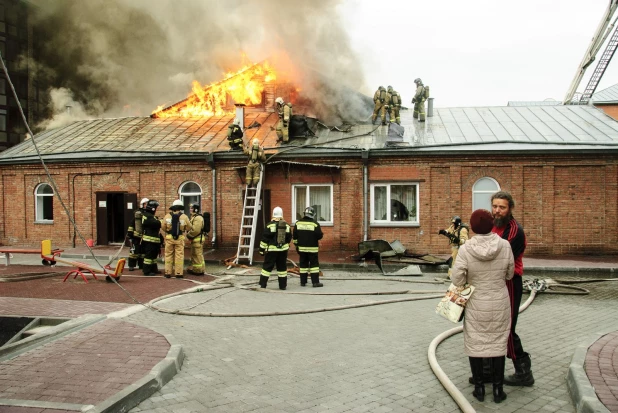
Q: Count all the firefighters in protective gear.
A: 13